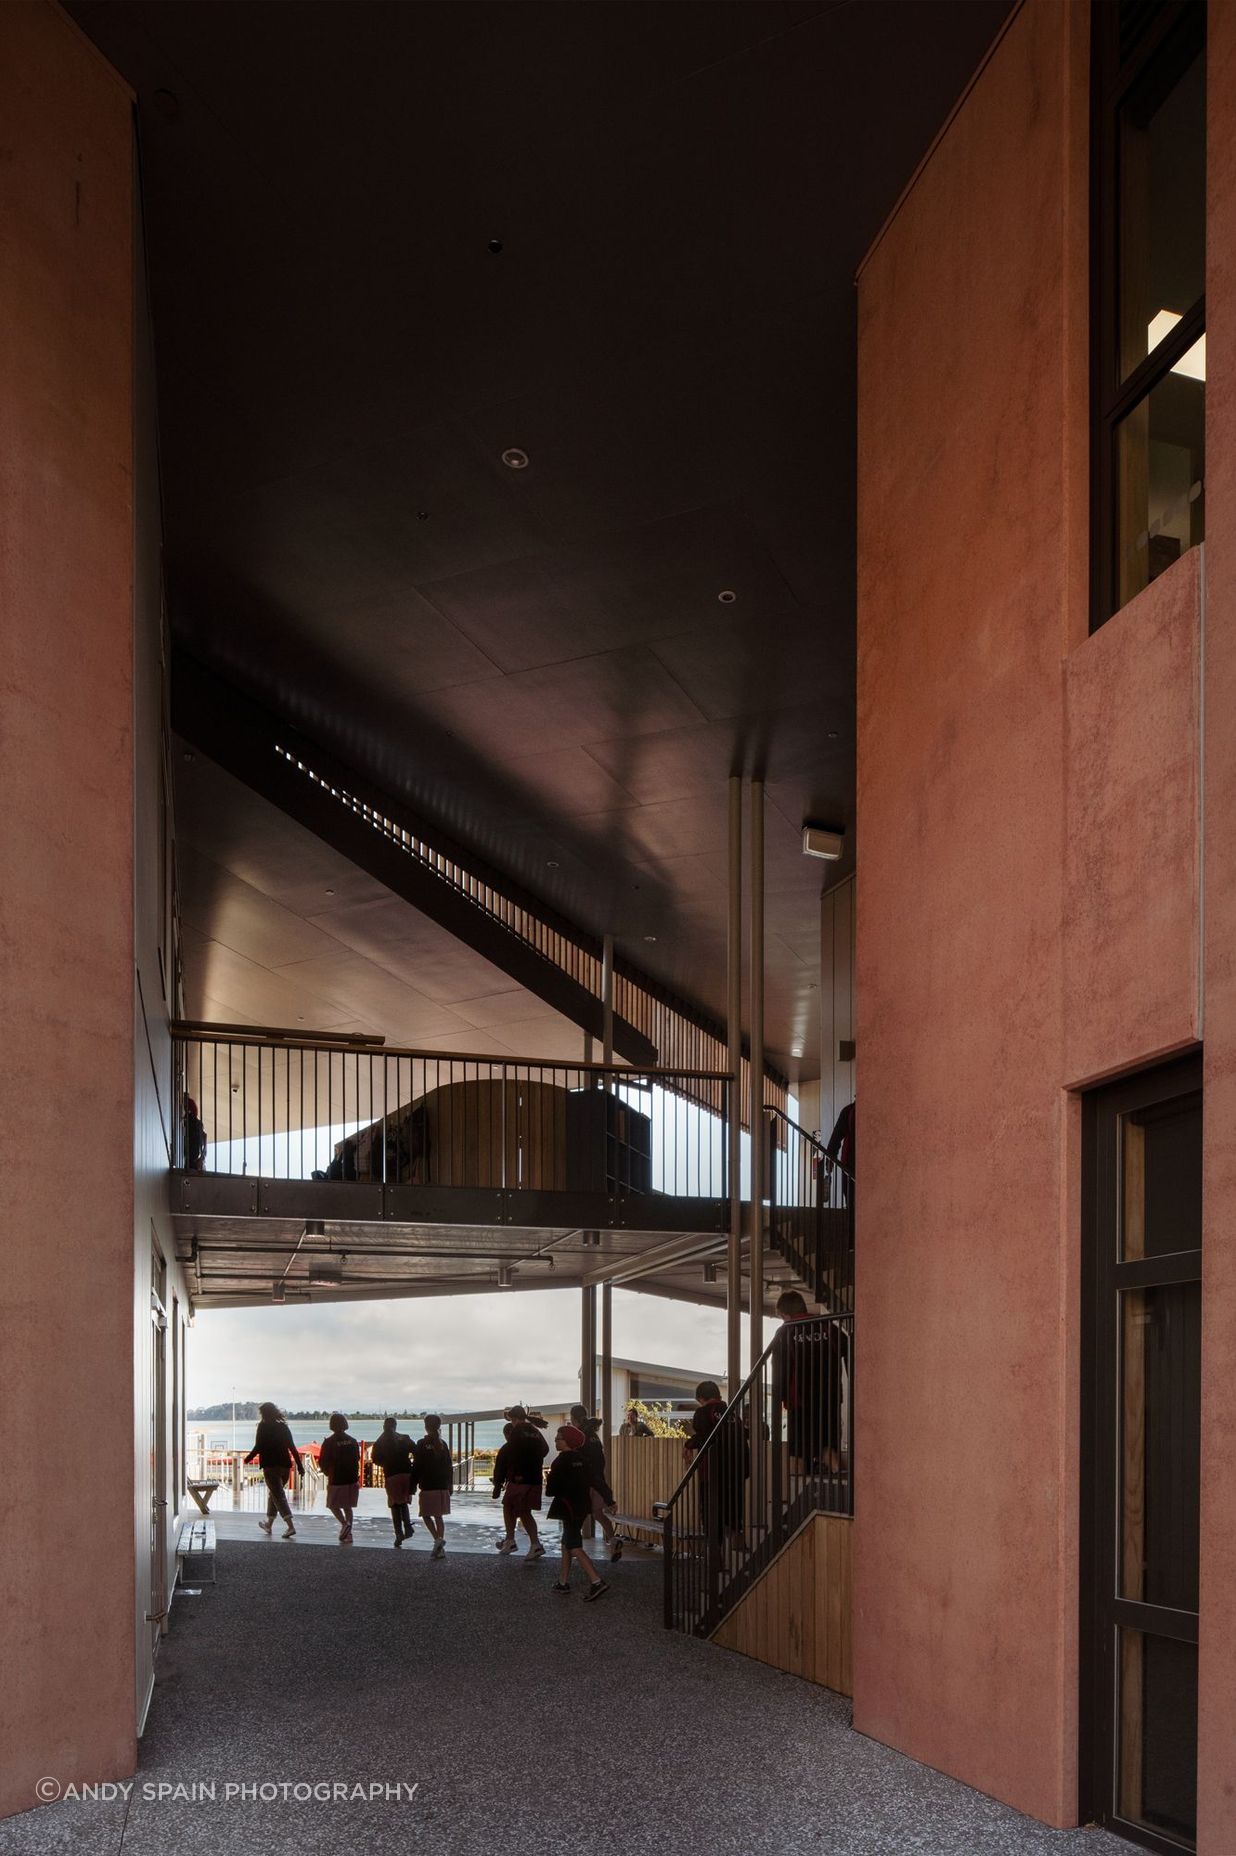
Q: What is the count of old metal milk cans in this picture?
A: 0